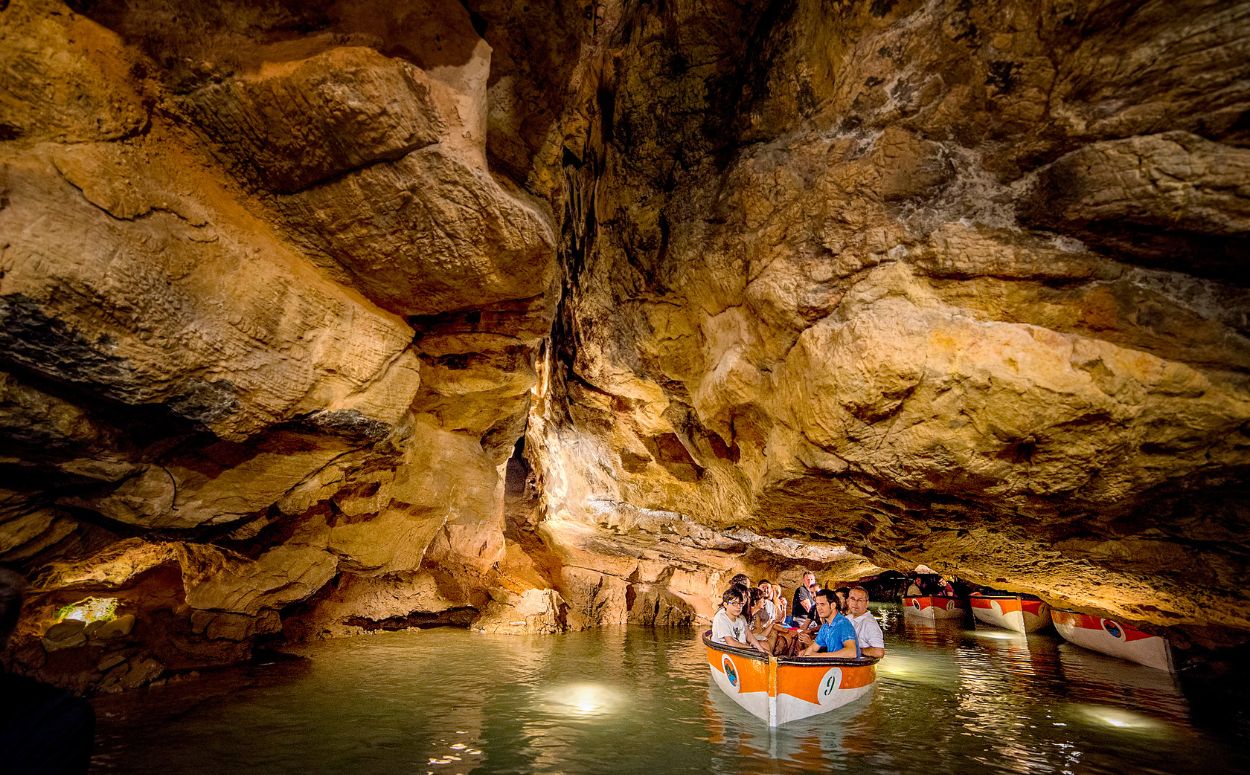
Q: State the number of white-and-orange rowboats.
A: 4